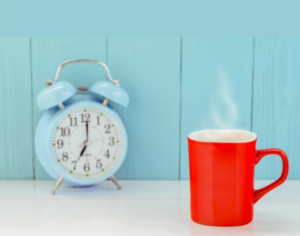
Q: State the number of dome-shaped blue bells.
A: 2